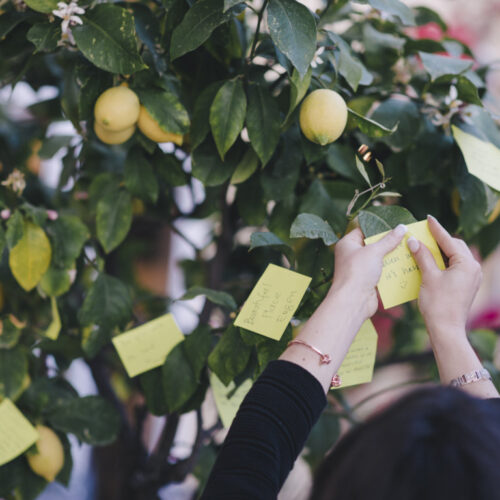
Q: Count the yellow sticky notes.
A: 7